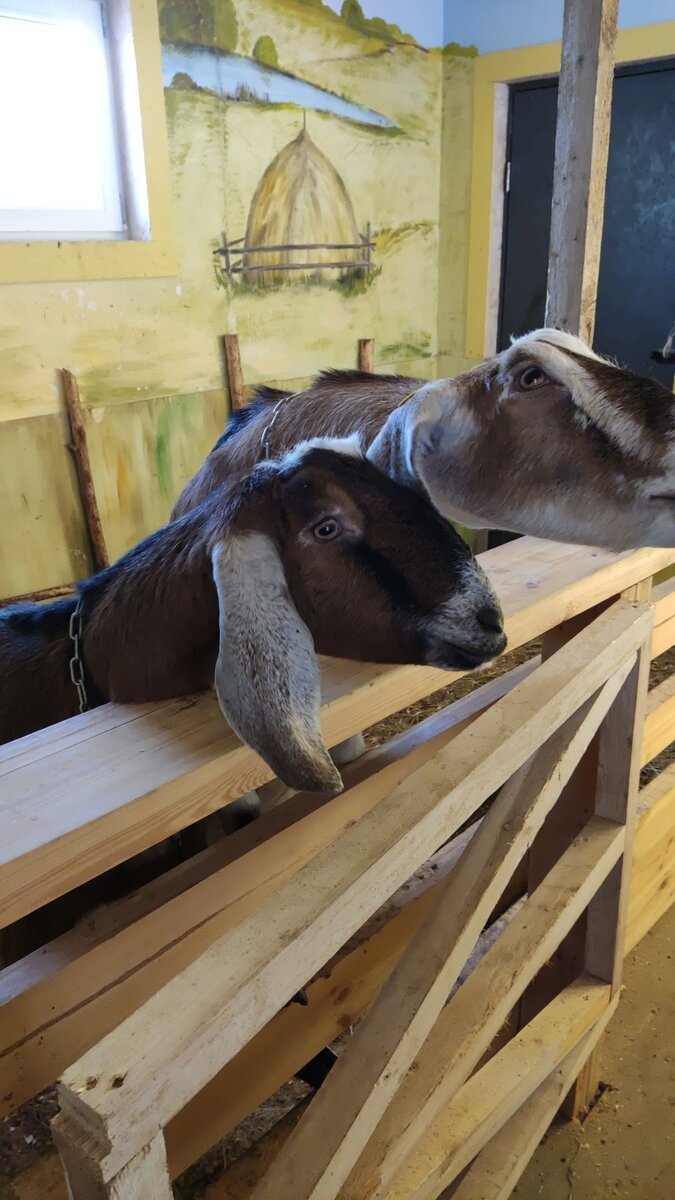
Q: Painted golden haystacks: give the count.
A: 1